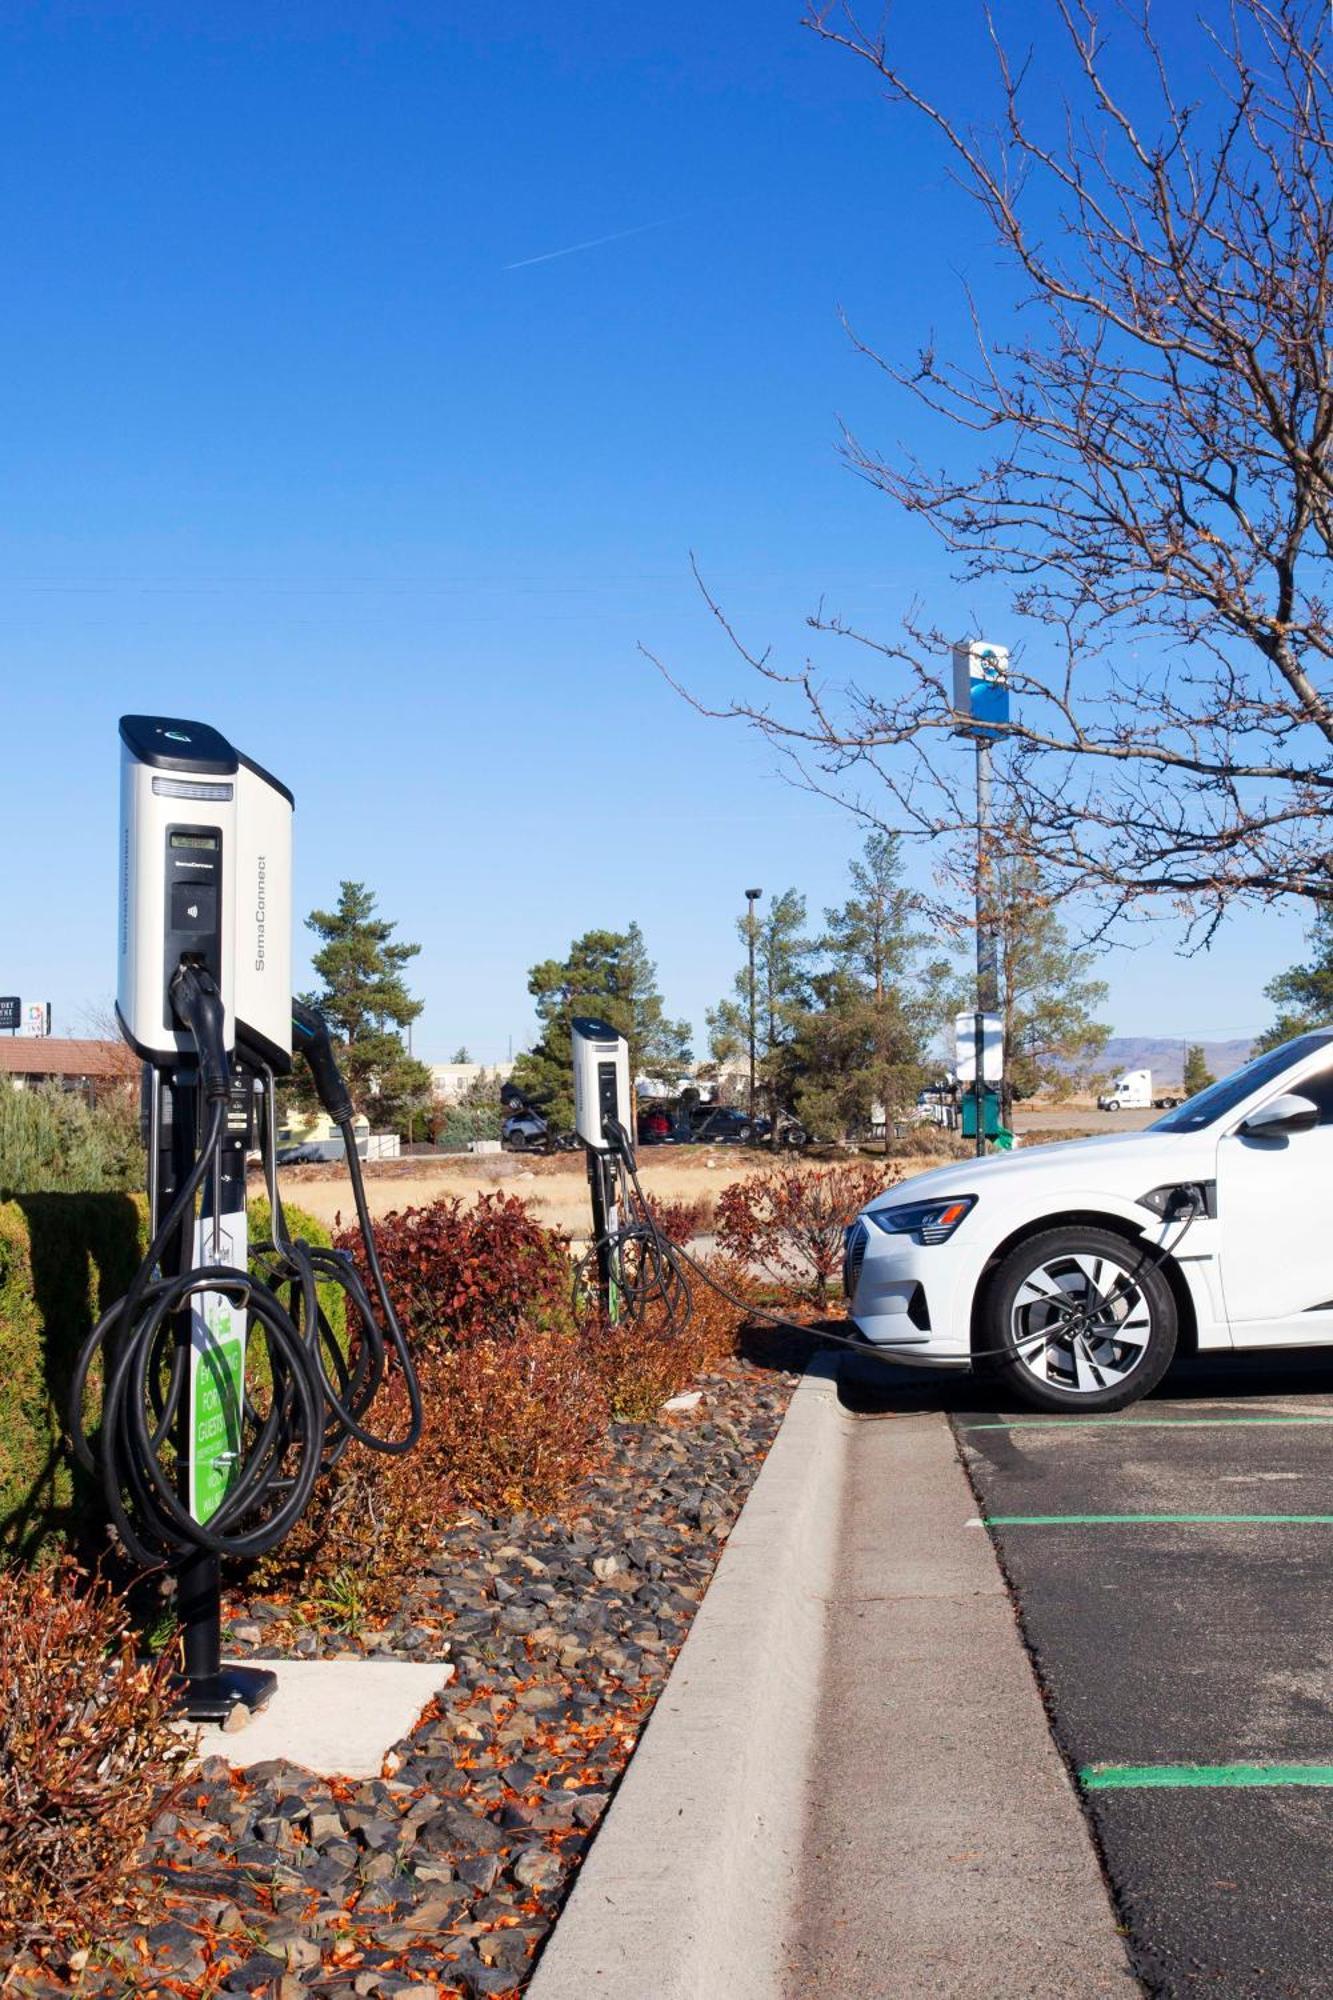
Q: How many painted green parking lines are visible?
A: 3